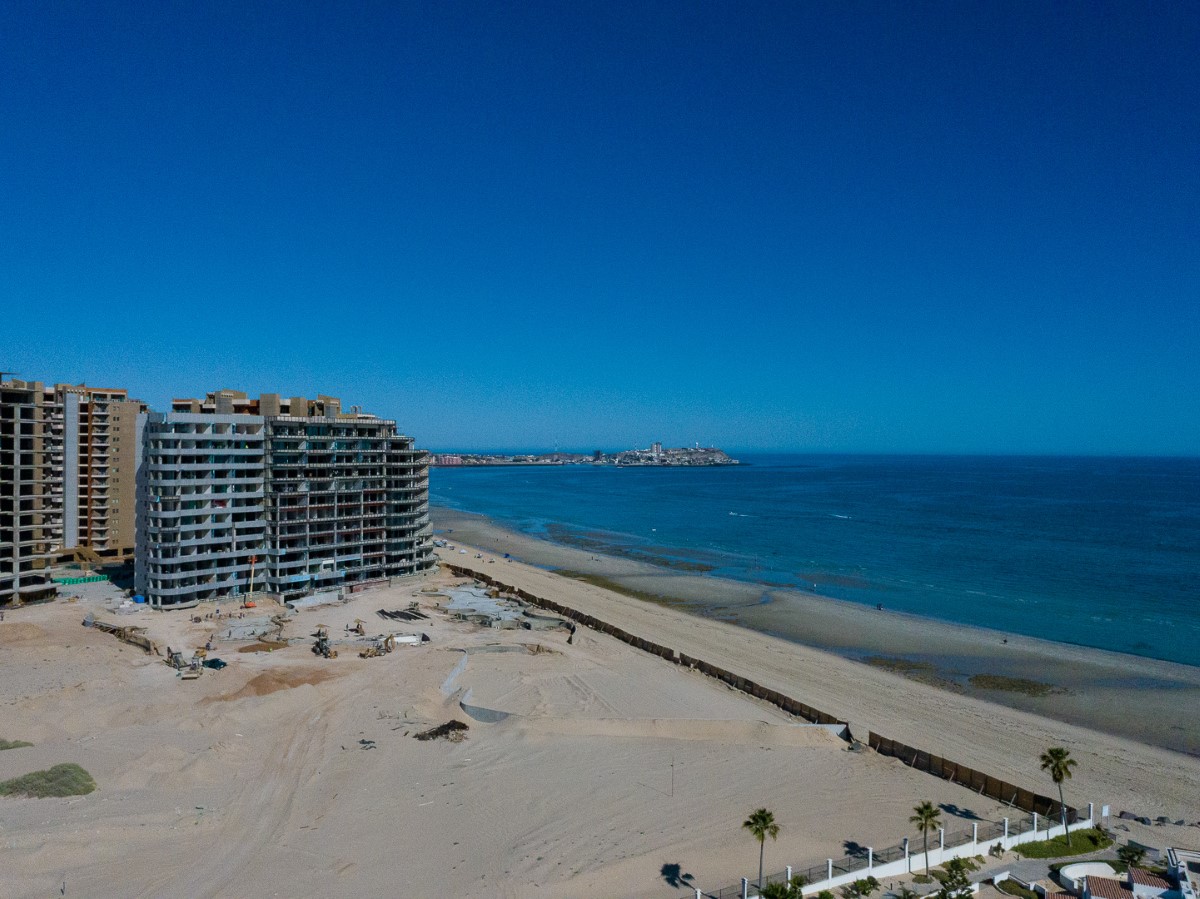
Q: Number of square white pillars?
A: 12